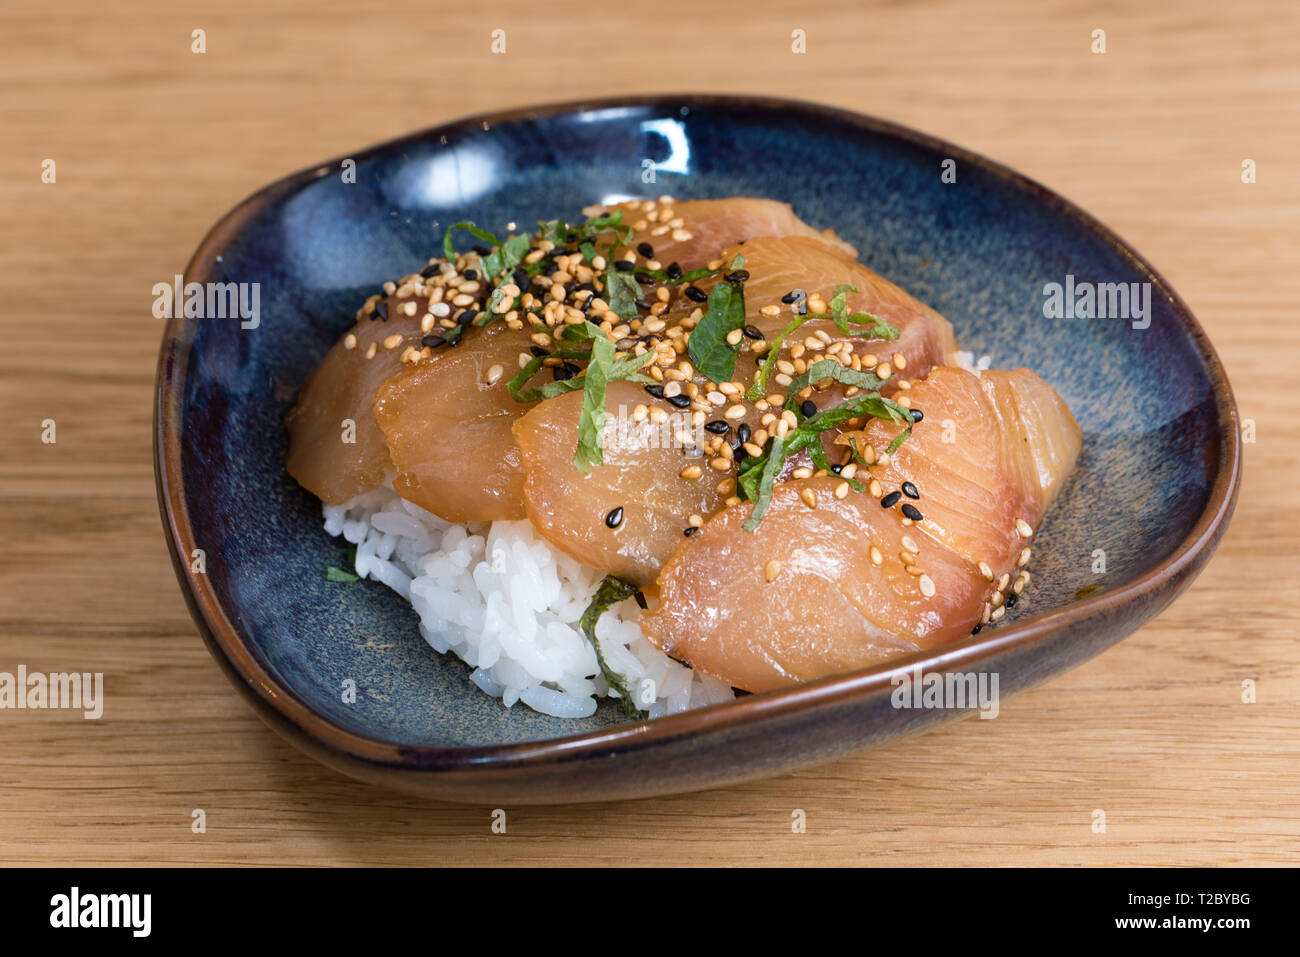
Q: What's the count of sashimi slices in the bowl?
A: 7